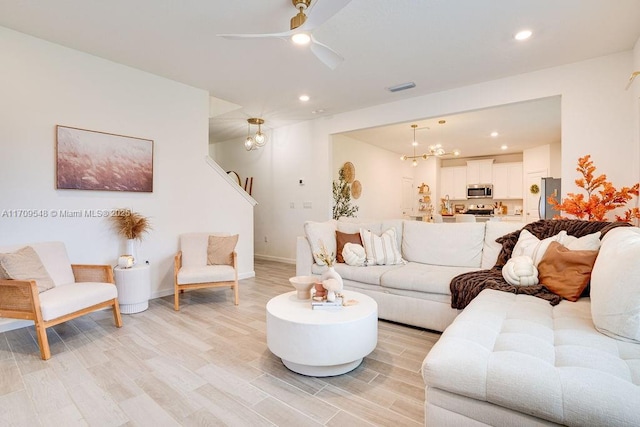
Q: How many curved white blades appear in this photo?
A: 3